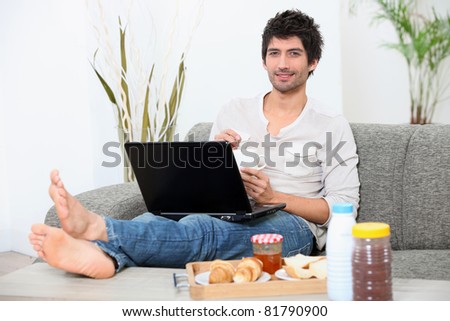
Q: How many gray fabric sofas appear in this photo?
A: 1